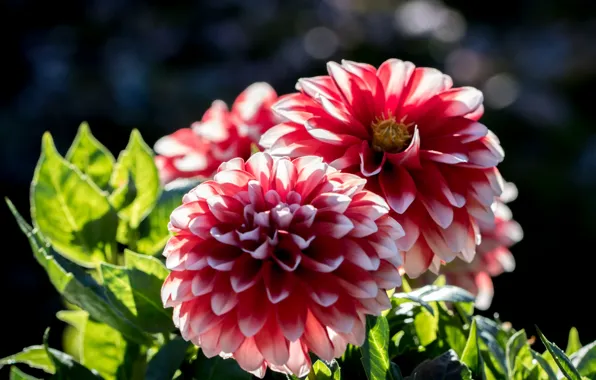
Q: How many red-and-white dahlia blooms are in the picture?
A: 4